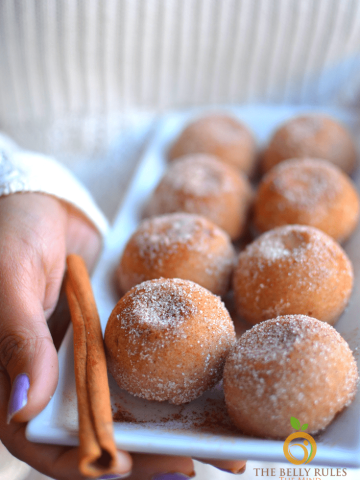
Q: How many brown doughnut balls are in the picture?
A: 8